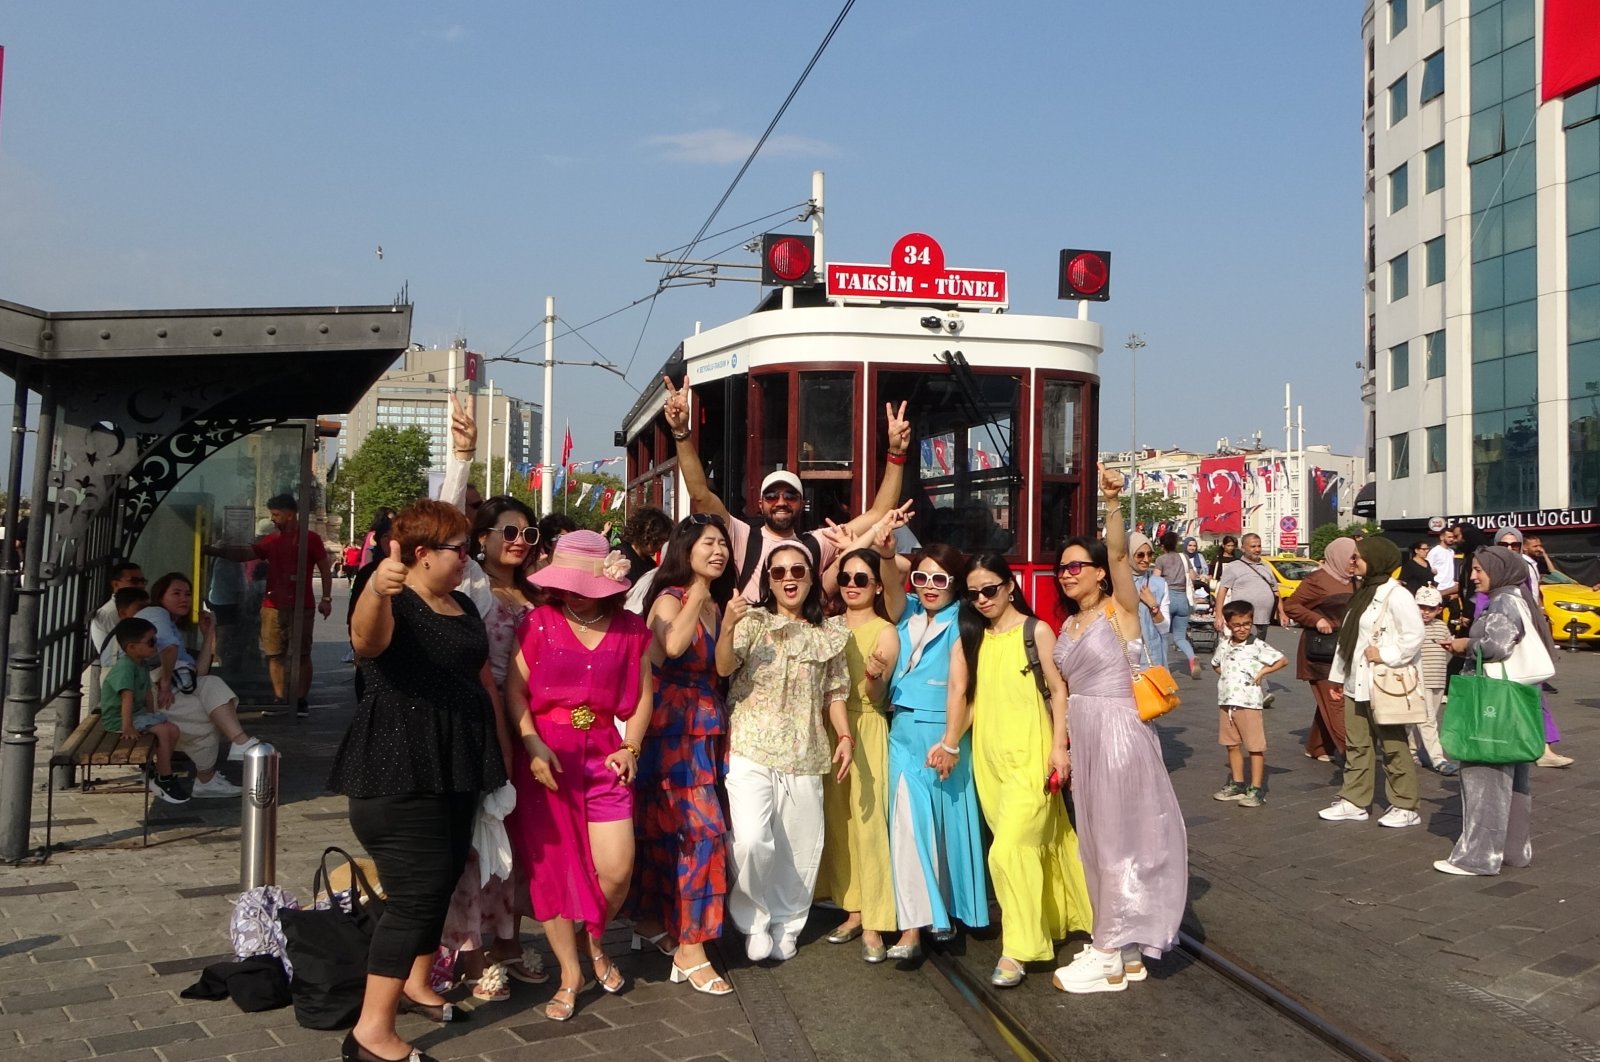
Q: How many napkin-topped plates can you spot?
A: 0